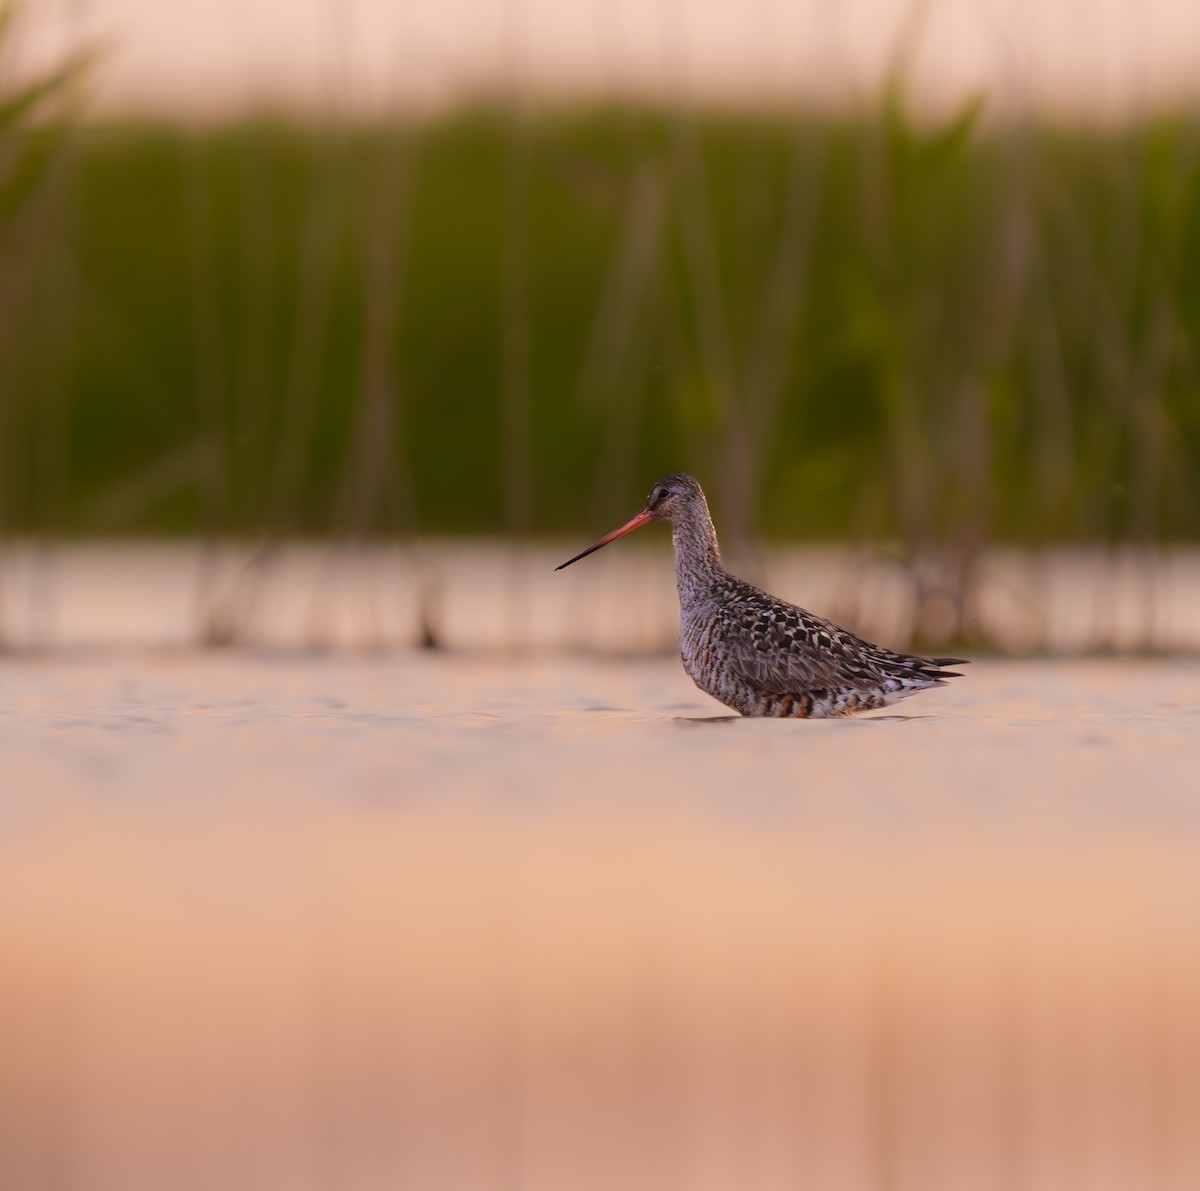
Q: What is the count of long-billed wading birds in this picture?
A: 1